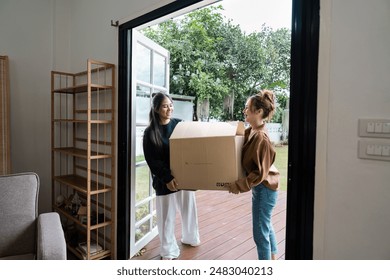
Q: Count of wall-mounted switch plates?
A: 2